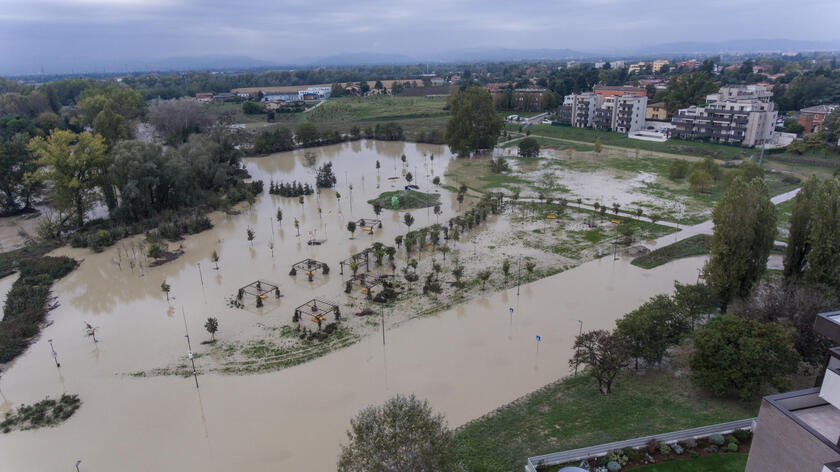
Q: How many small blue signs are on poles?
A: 2